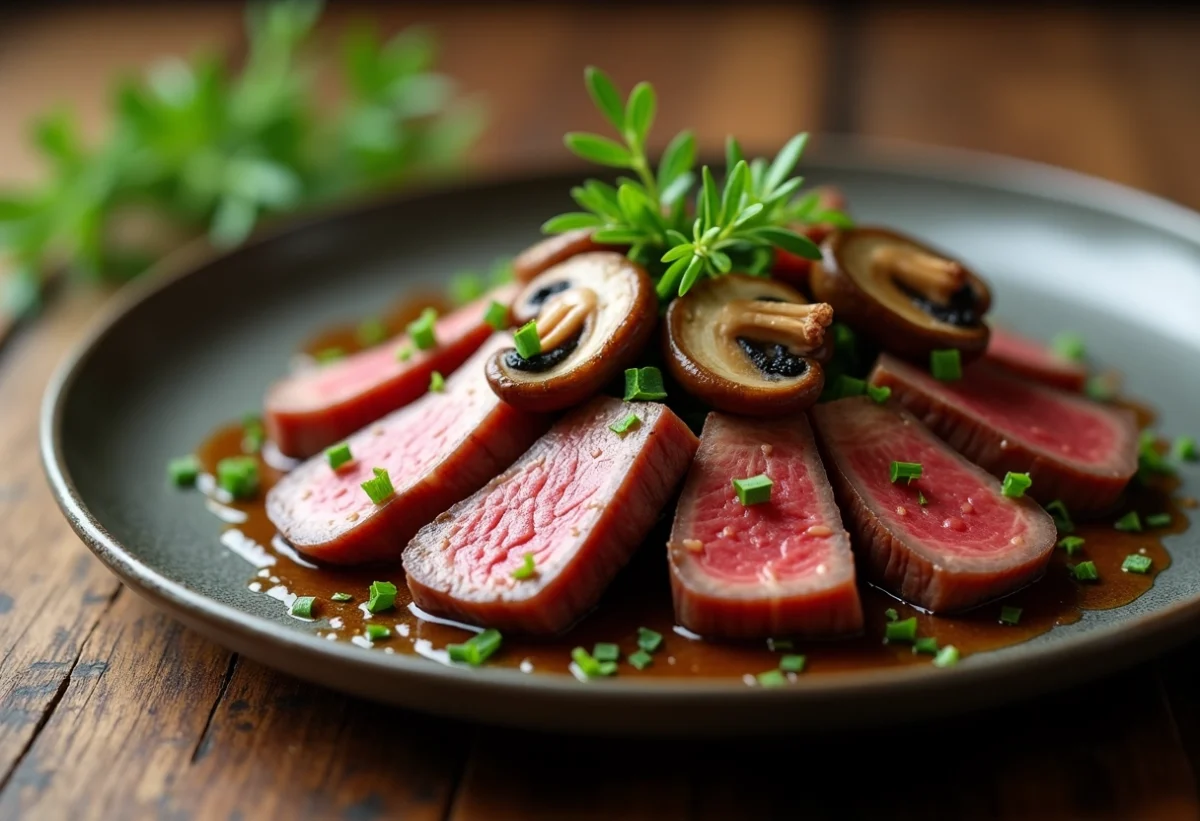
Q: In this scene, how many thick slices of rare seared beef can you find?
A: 7